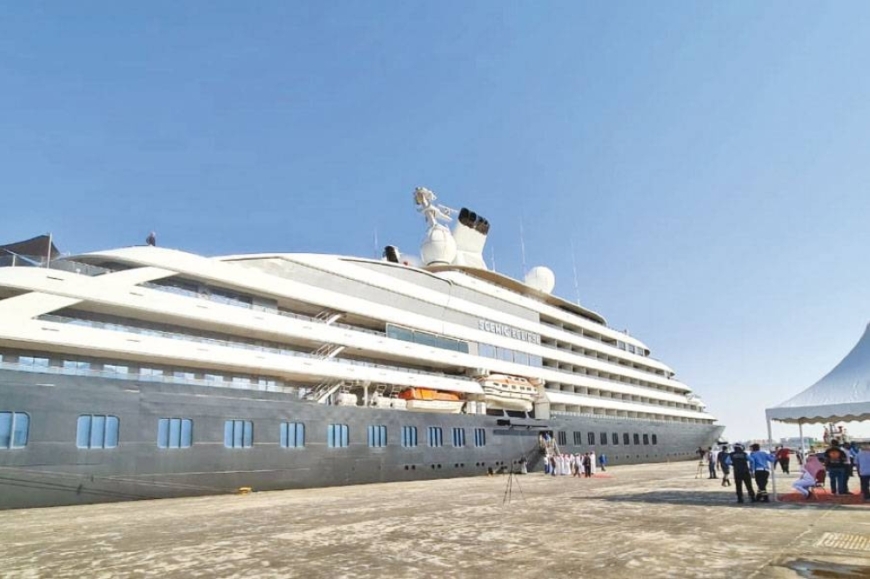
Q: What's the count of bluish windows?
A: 11